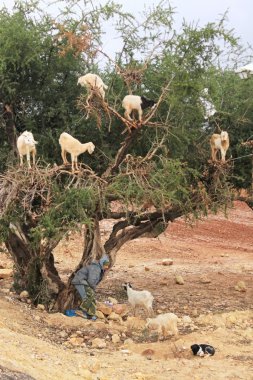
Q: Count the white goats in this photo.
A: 7